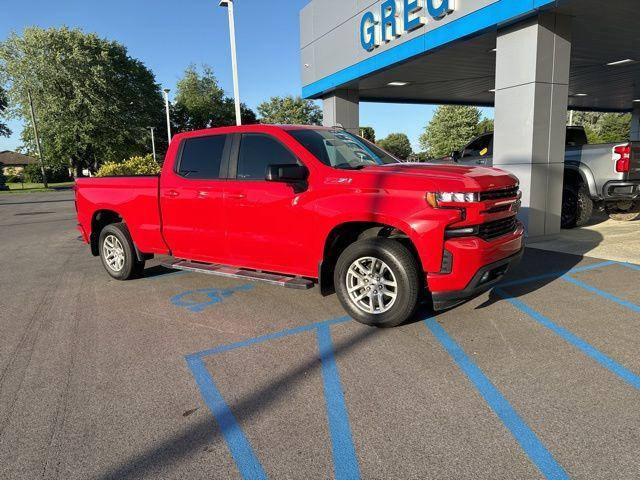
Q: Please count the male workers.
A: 0